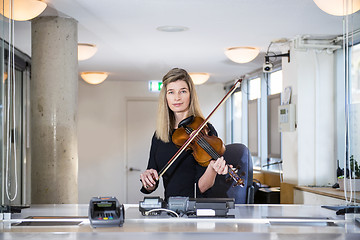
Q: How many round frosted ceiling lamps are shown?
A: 6